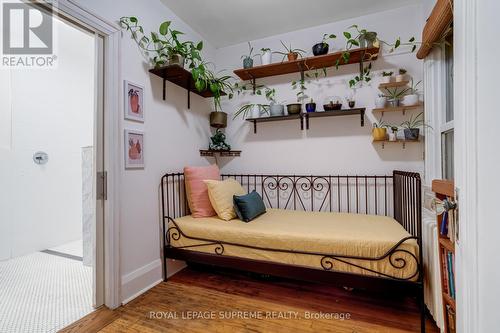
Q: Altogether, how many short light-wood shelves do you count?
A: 3